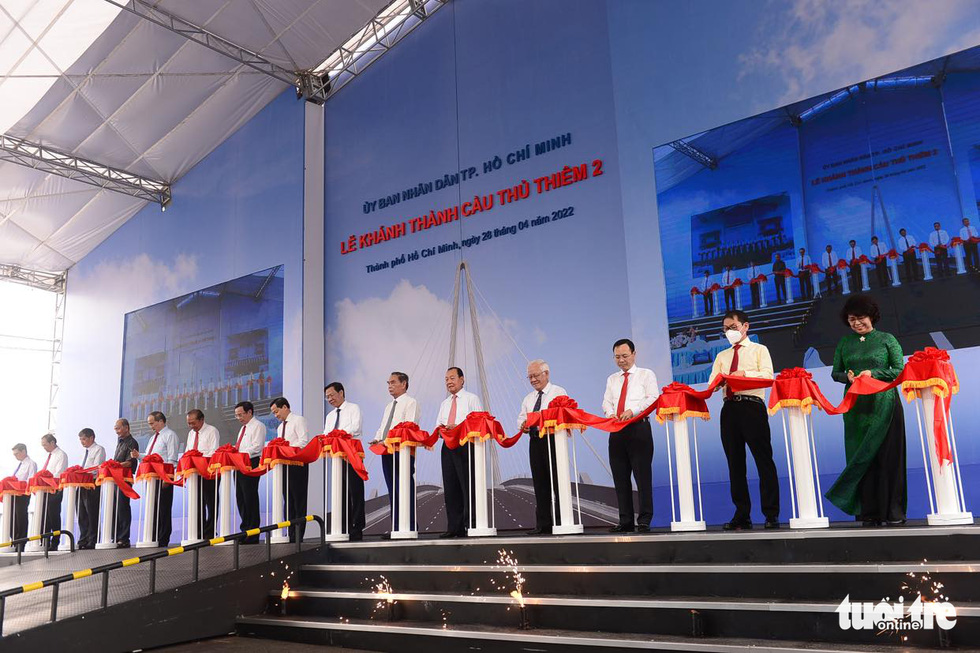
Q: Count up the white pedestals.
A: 15